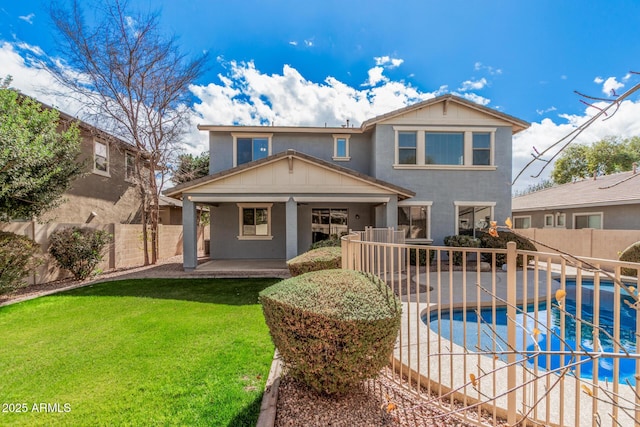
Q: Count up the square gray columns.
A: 3